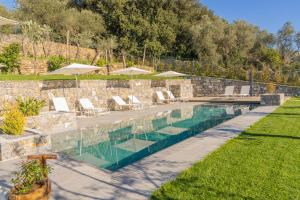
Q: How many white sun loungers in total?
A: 8